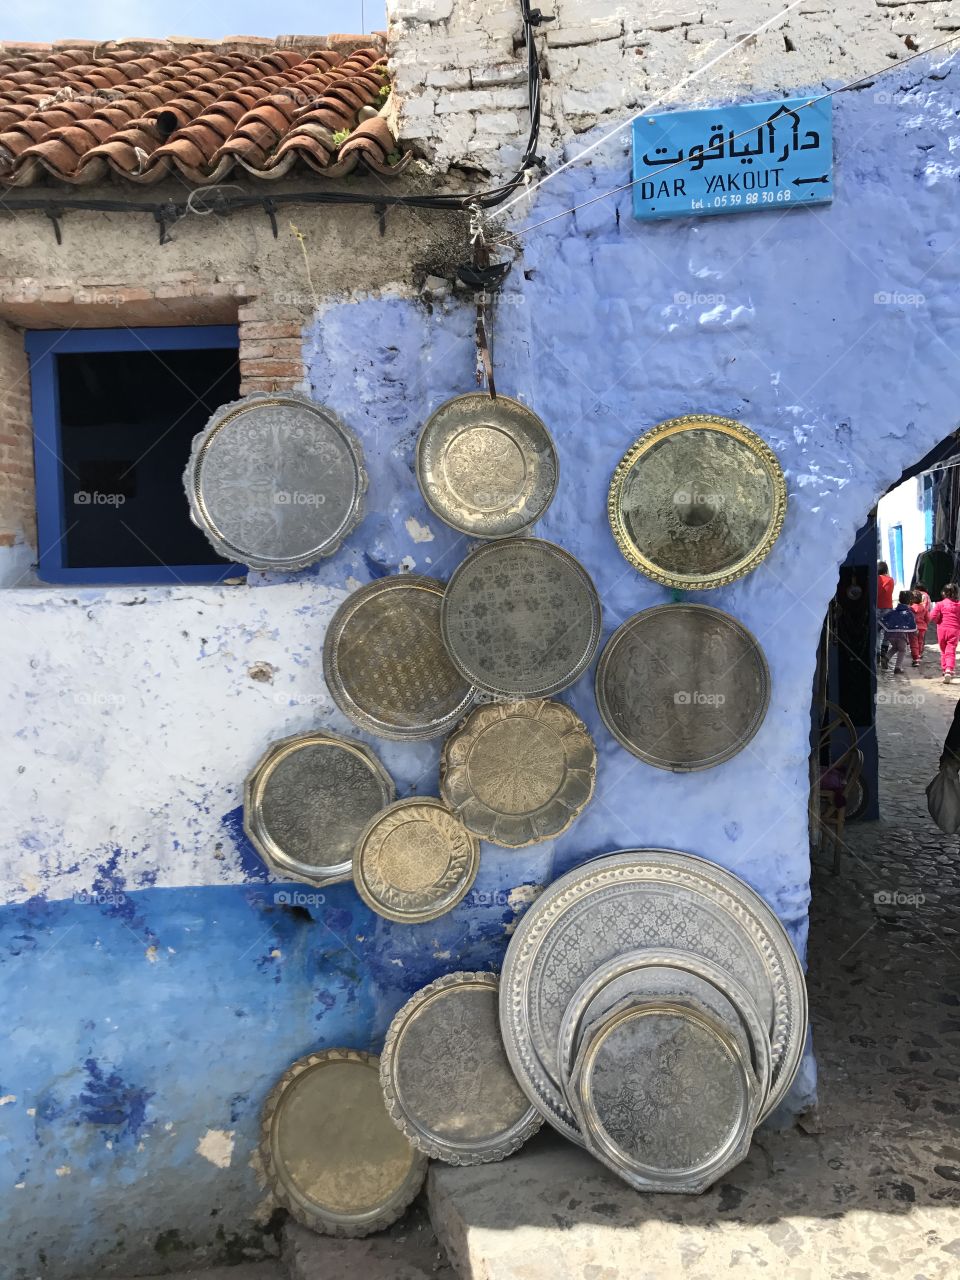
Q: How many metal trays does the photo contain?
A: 14